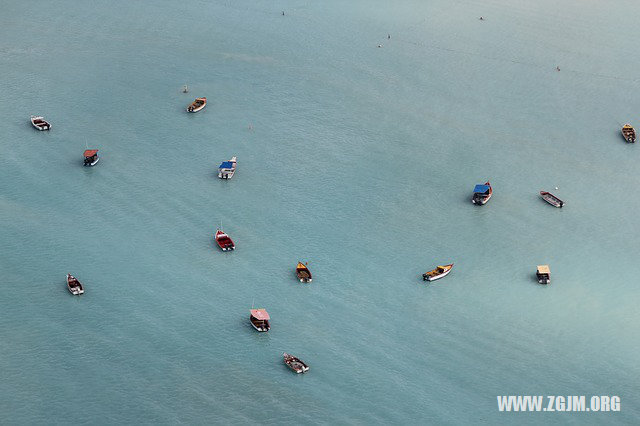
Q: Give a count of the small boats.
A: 14